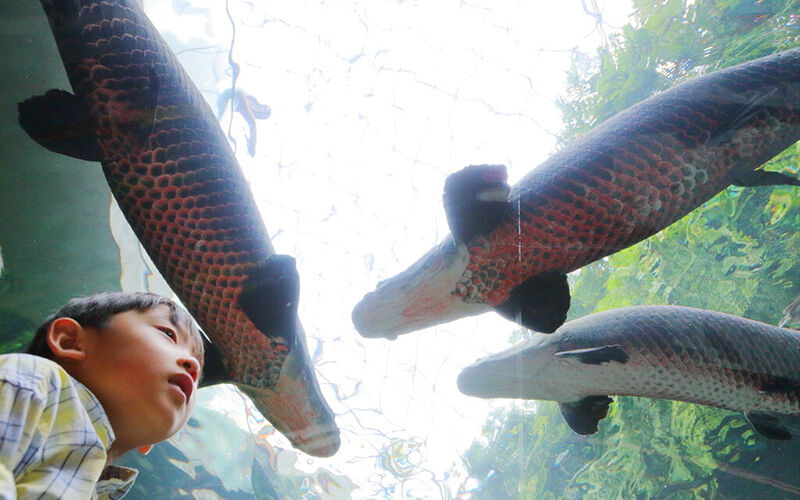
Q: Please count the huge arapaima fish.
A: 3